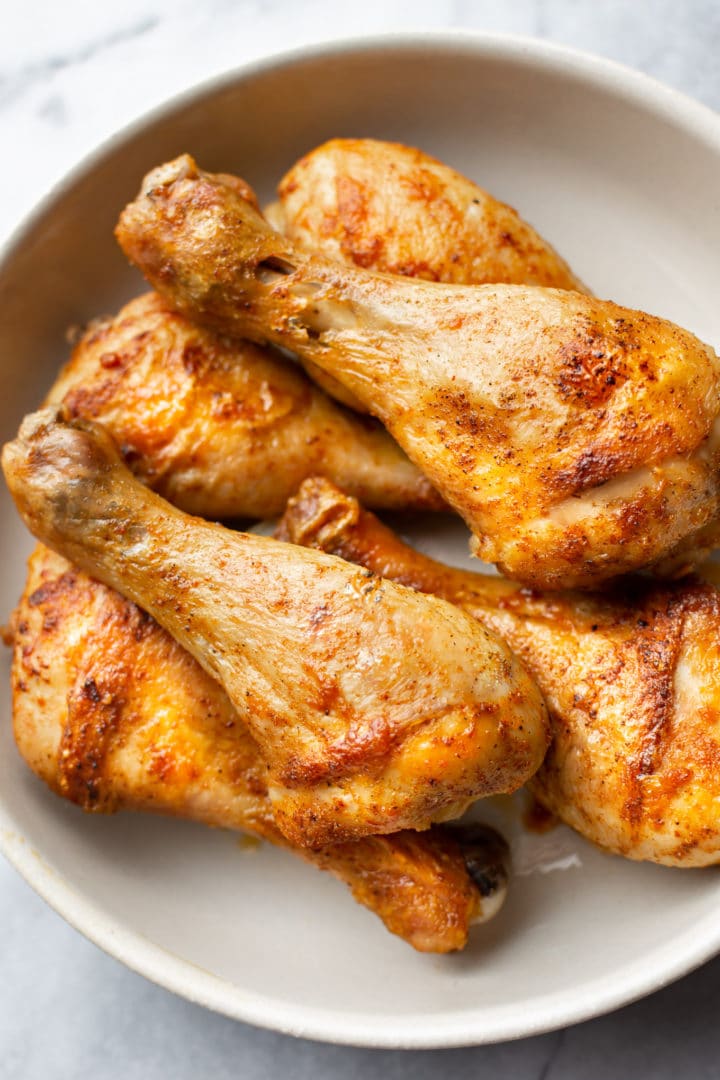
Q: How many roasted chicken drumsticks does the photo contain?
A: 6